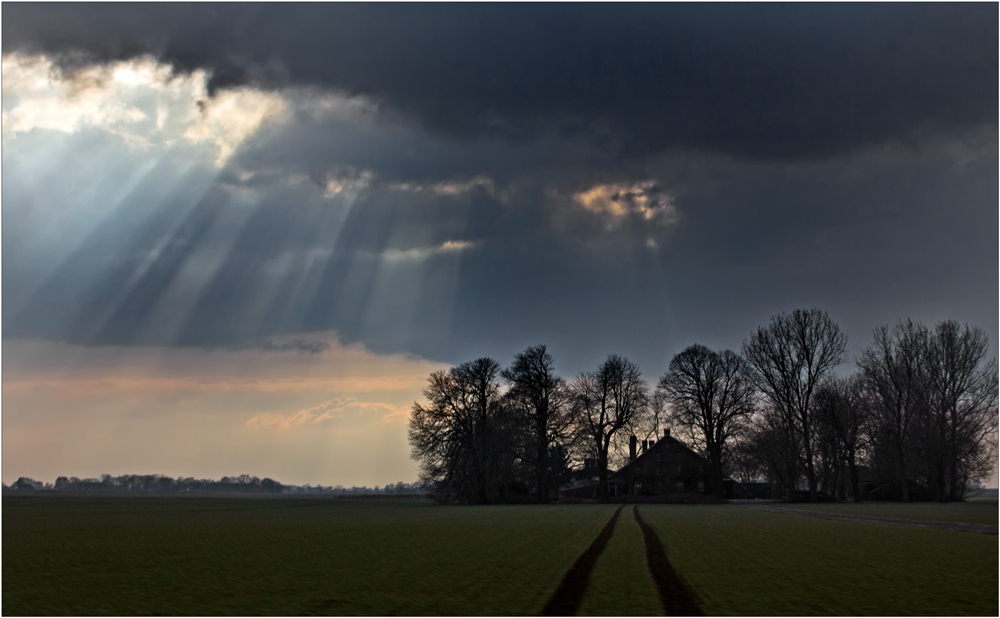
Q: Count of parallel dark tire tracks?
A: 2